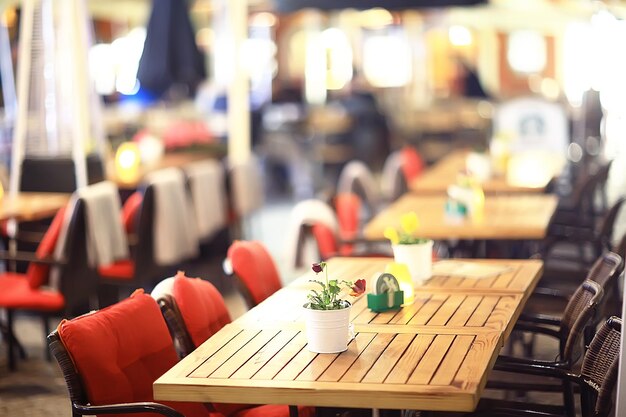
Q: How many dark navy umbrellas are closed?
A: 1